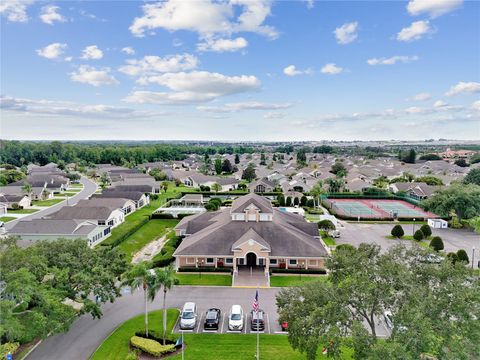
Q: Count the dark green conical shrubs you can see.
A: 6